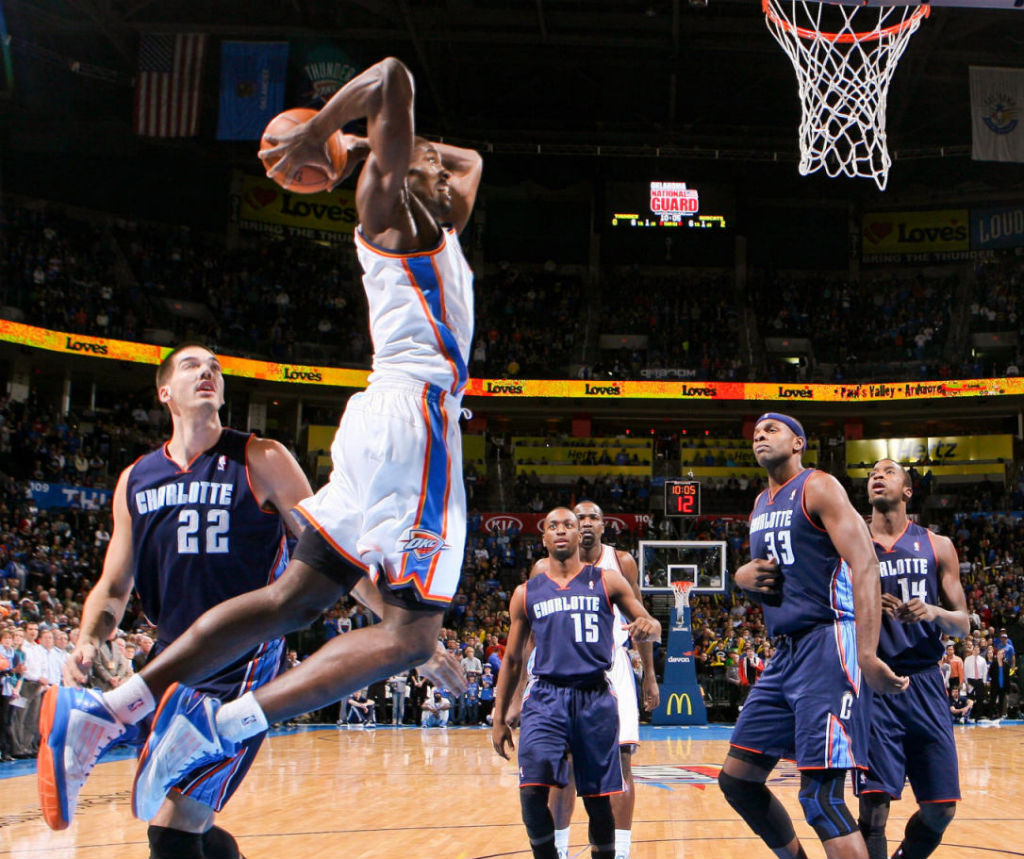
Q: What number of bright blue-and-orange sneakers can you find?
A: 2